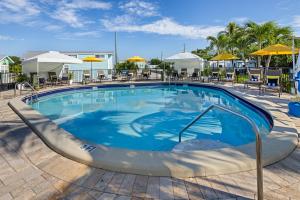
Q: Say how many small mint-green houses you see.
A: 1